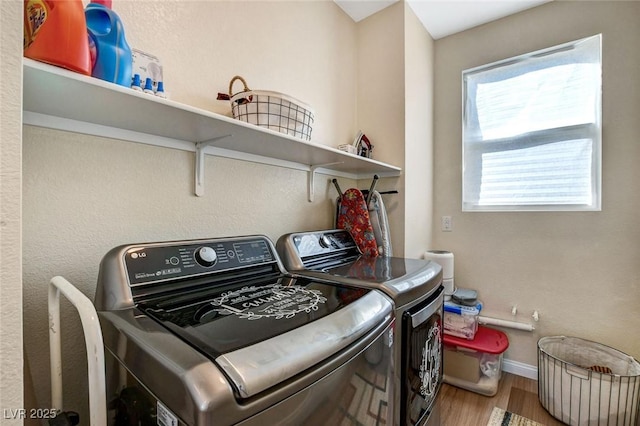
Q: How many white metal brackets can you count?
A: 2